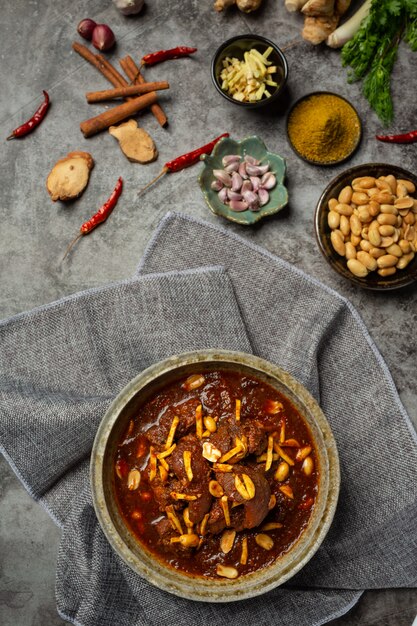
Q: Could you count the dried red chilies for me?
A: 5